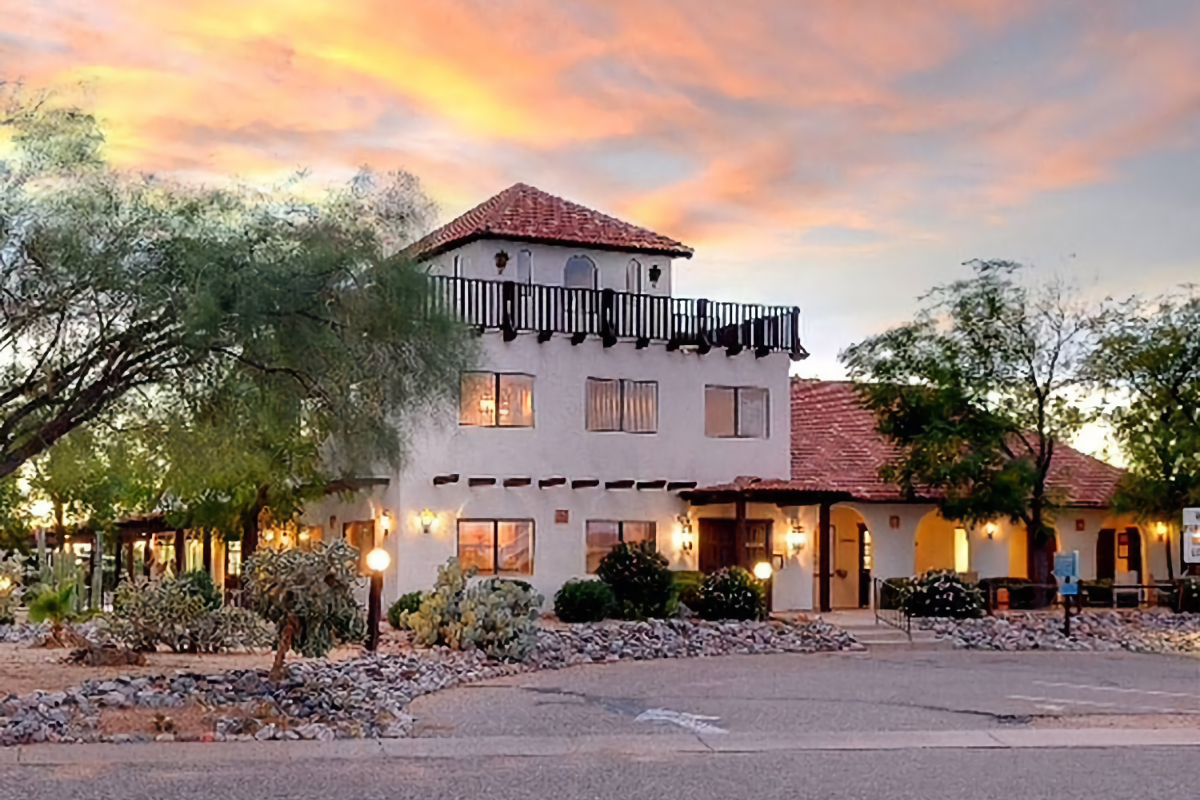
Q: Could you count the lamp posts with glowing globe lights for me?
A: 2